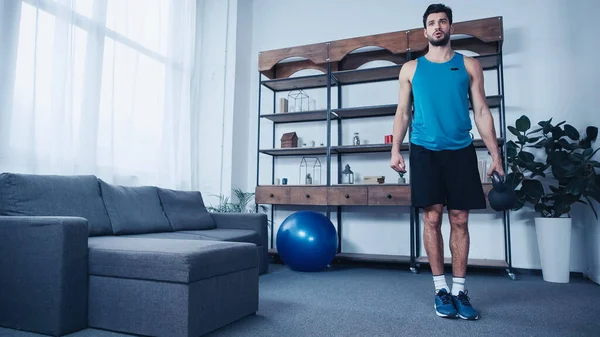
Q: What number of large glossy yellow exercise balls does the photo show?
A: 0